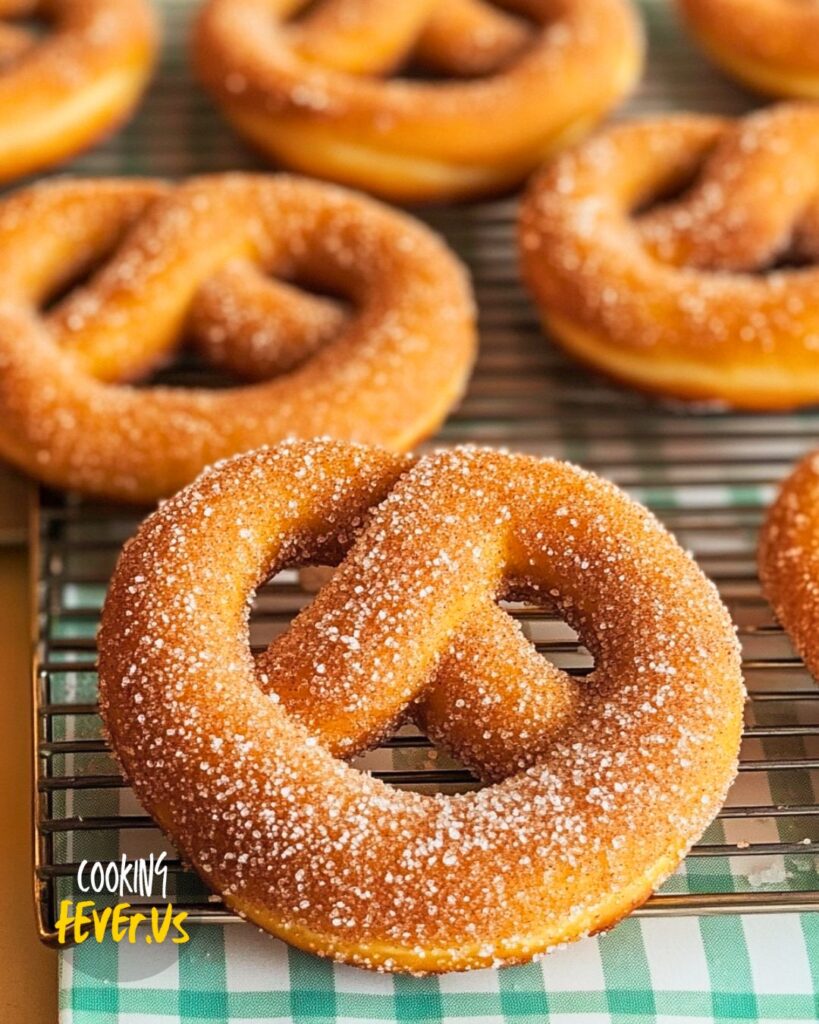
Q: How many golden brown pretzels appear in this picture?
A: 7